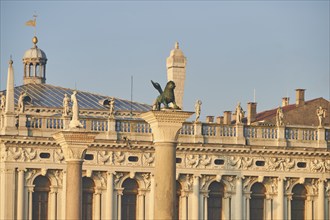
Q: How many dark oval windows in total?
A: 7